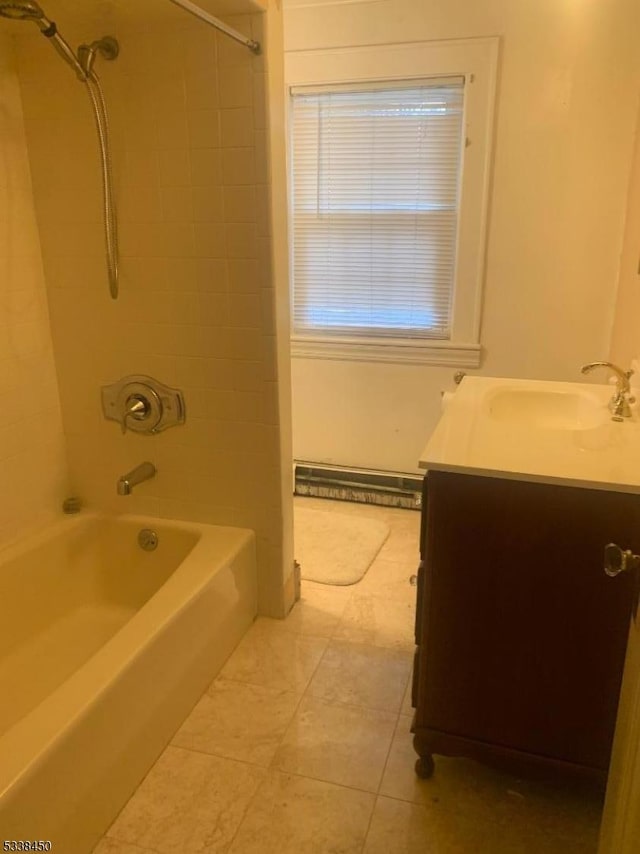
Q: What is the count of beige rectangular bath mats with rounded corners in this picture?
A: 1